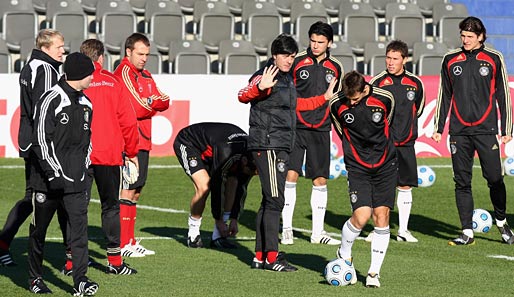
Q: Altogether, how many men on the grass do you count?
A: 10